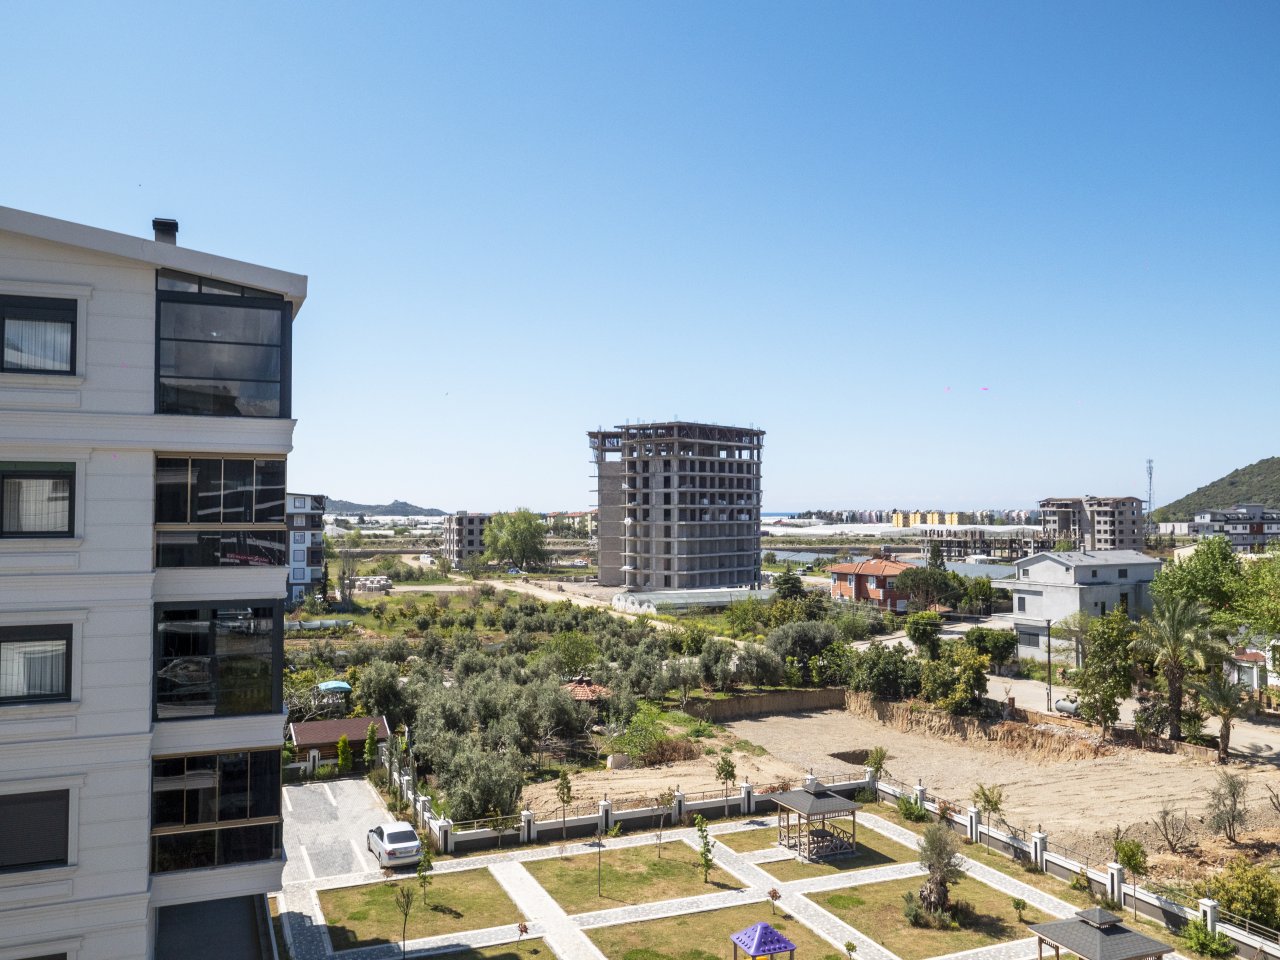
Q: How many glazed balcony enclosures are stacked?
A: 4